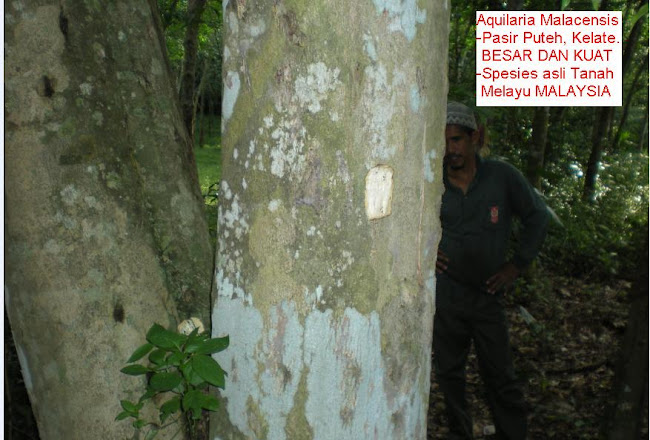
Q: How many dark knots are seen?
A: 3